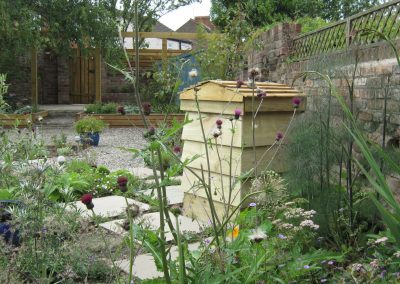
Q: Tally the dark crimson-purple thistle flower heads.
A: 12